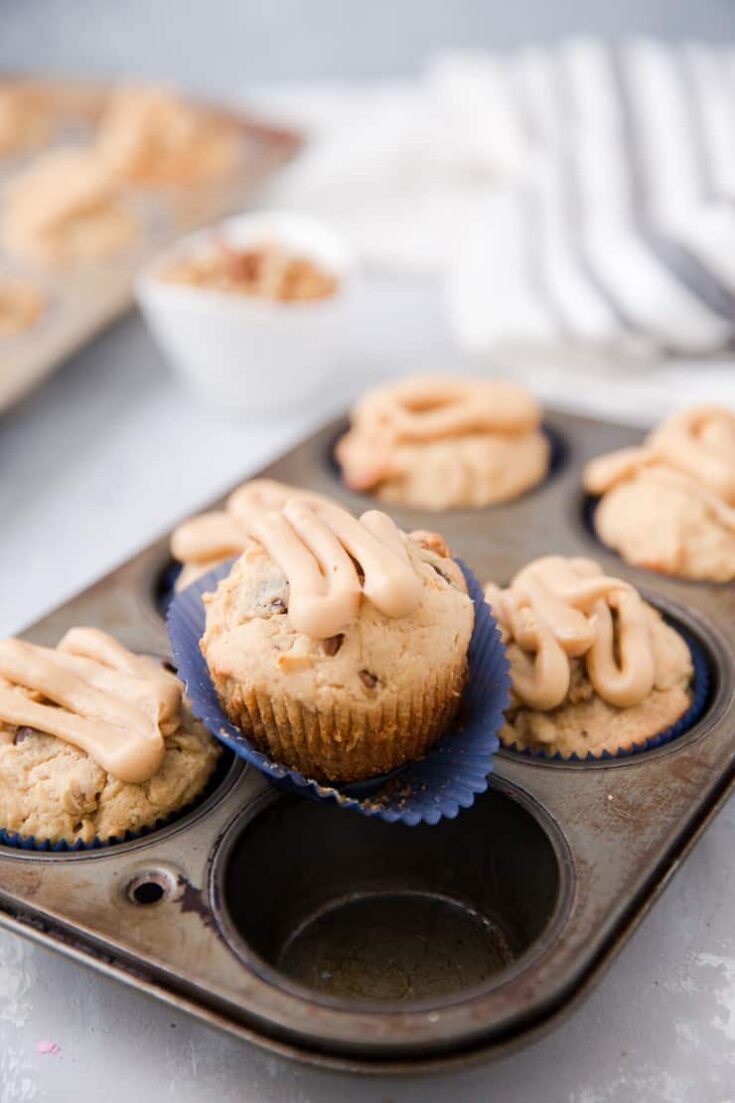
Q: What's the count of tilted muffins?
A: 1